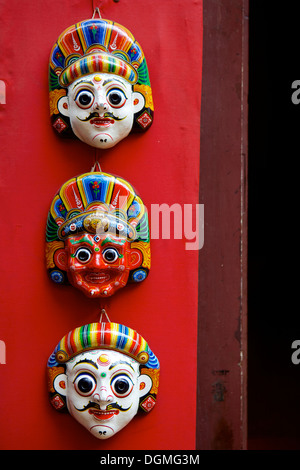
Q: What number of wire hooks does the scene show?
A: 3